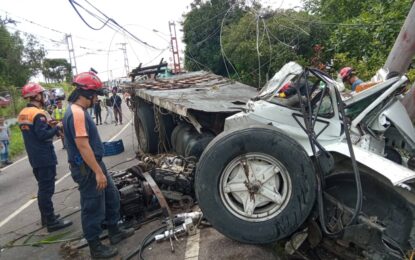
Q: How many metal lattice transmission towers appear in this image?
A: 3